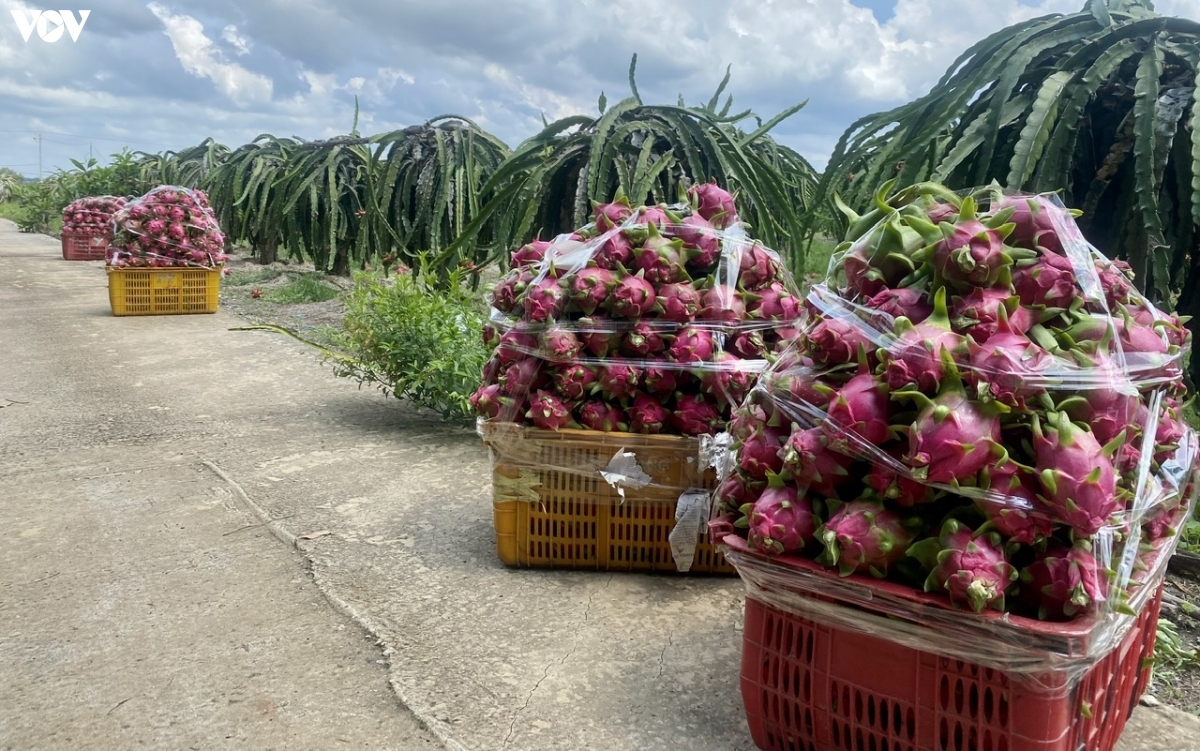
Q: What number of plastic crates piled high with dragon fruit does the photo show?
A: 4